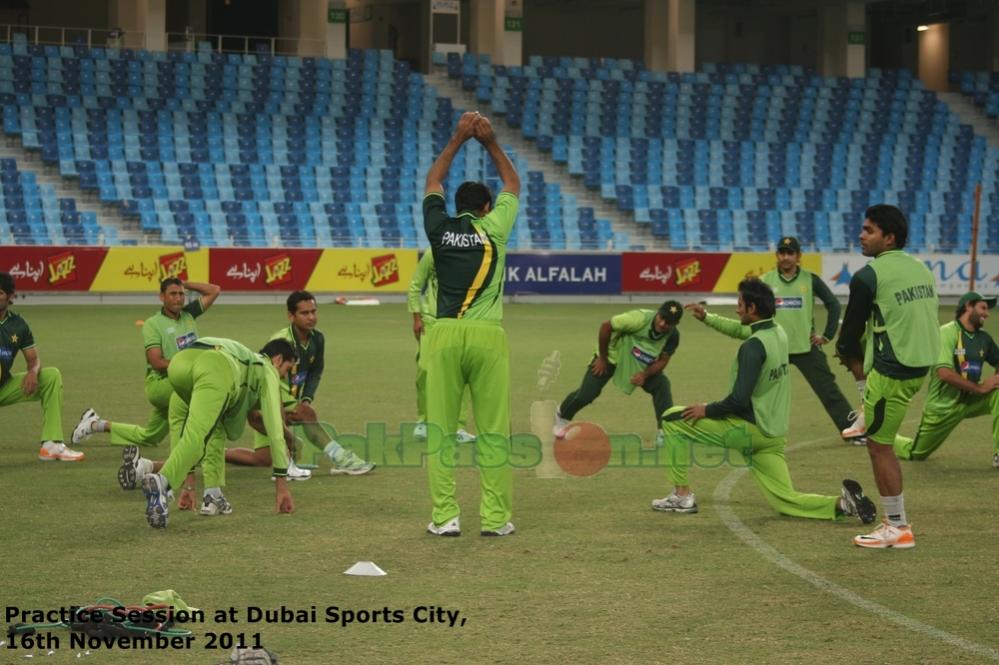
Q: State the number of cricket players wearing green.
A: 11